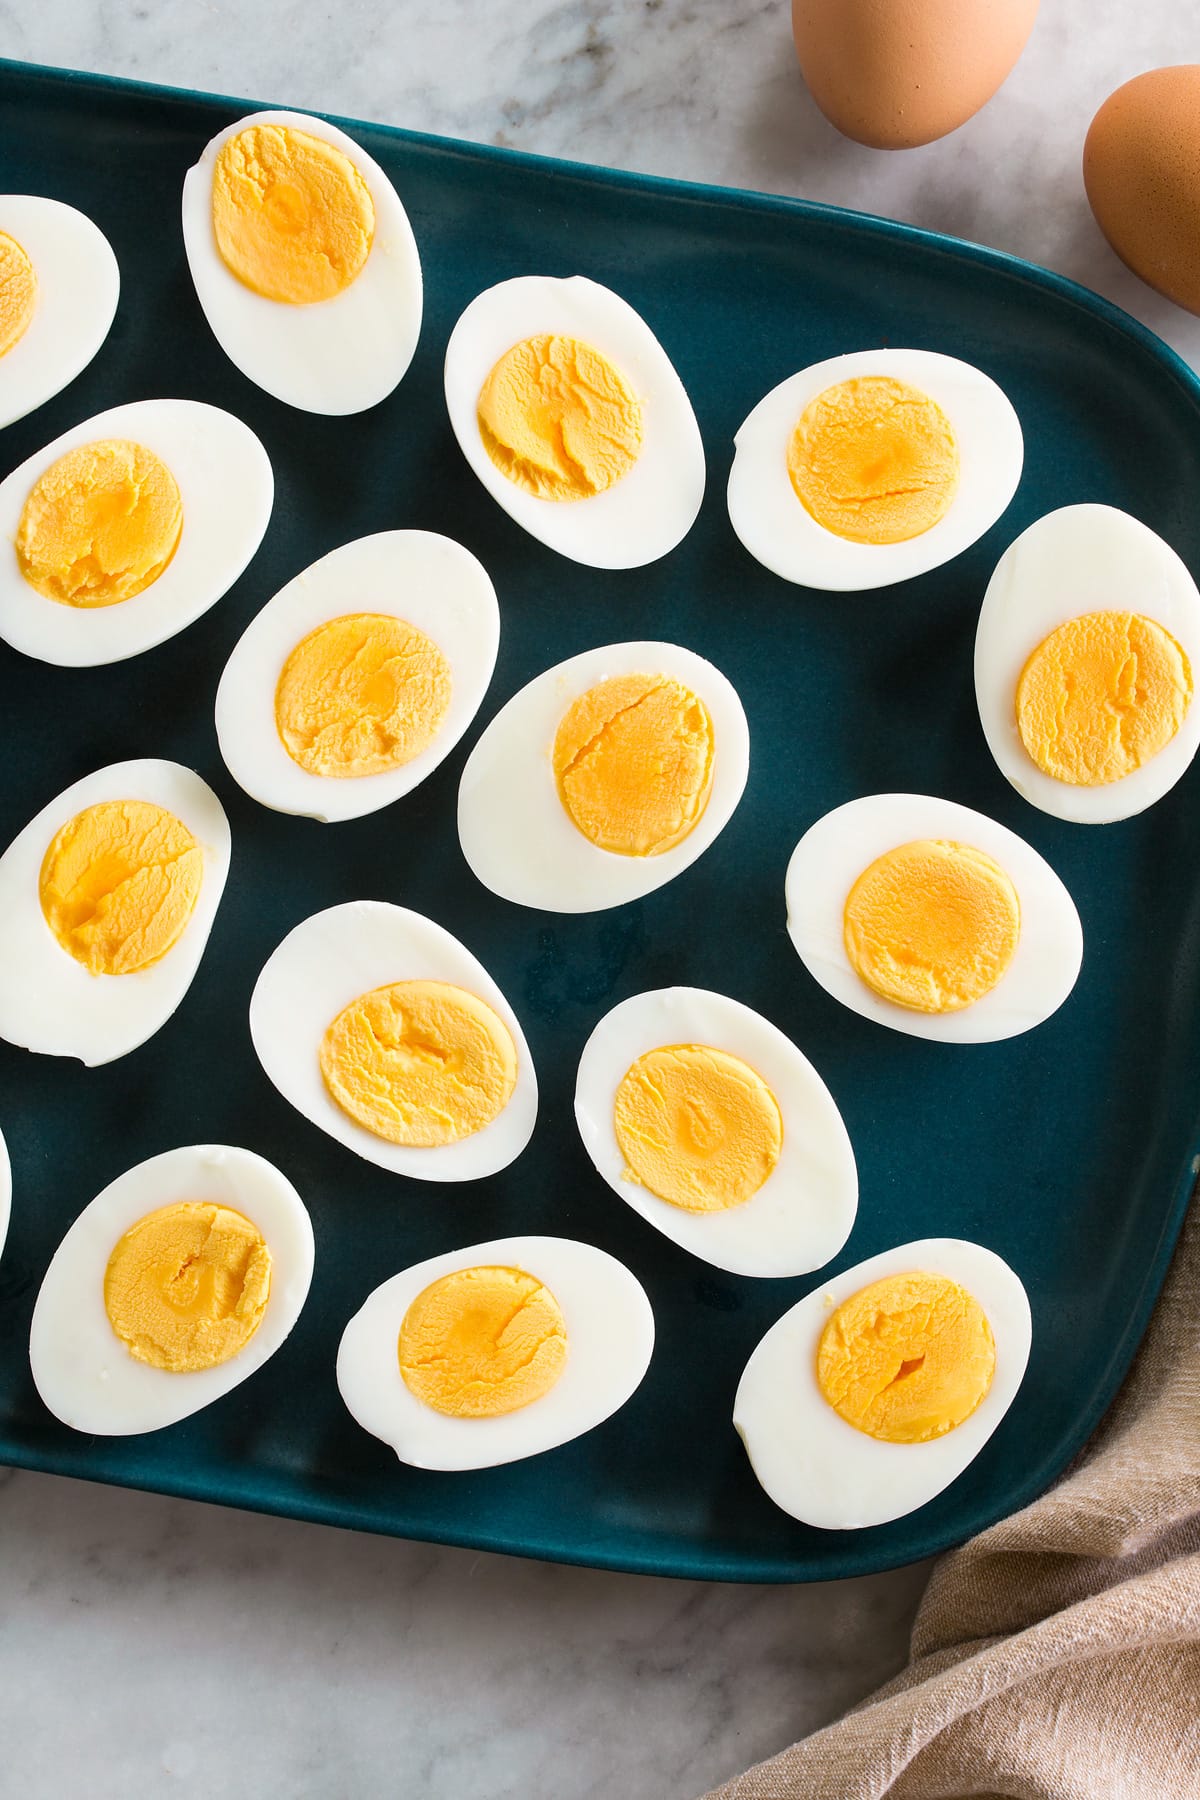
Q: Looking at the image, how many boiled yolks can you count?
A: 15